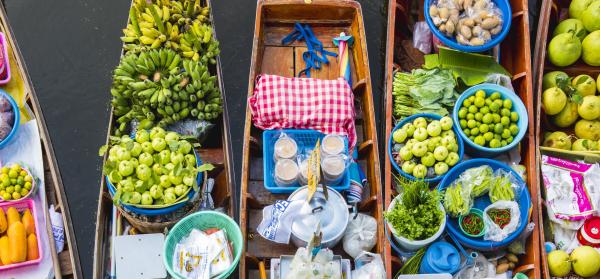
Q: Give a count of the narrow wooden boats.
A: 5